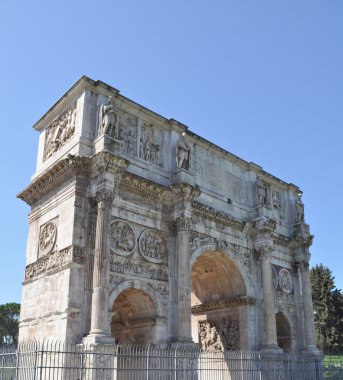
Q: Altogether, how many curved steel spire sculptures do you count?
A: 0